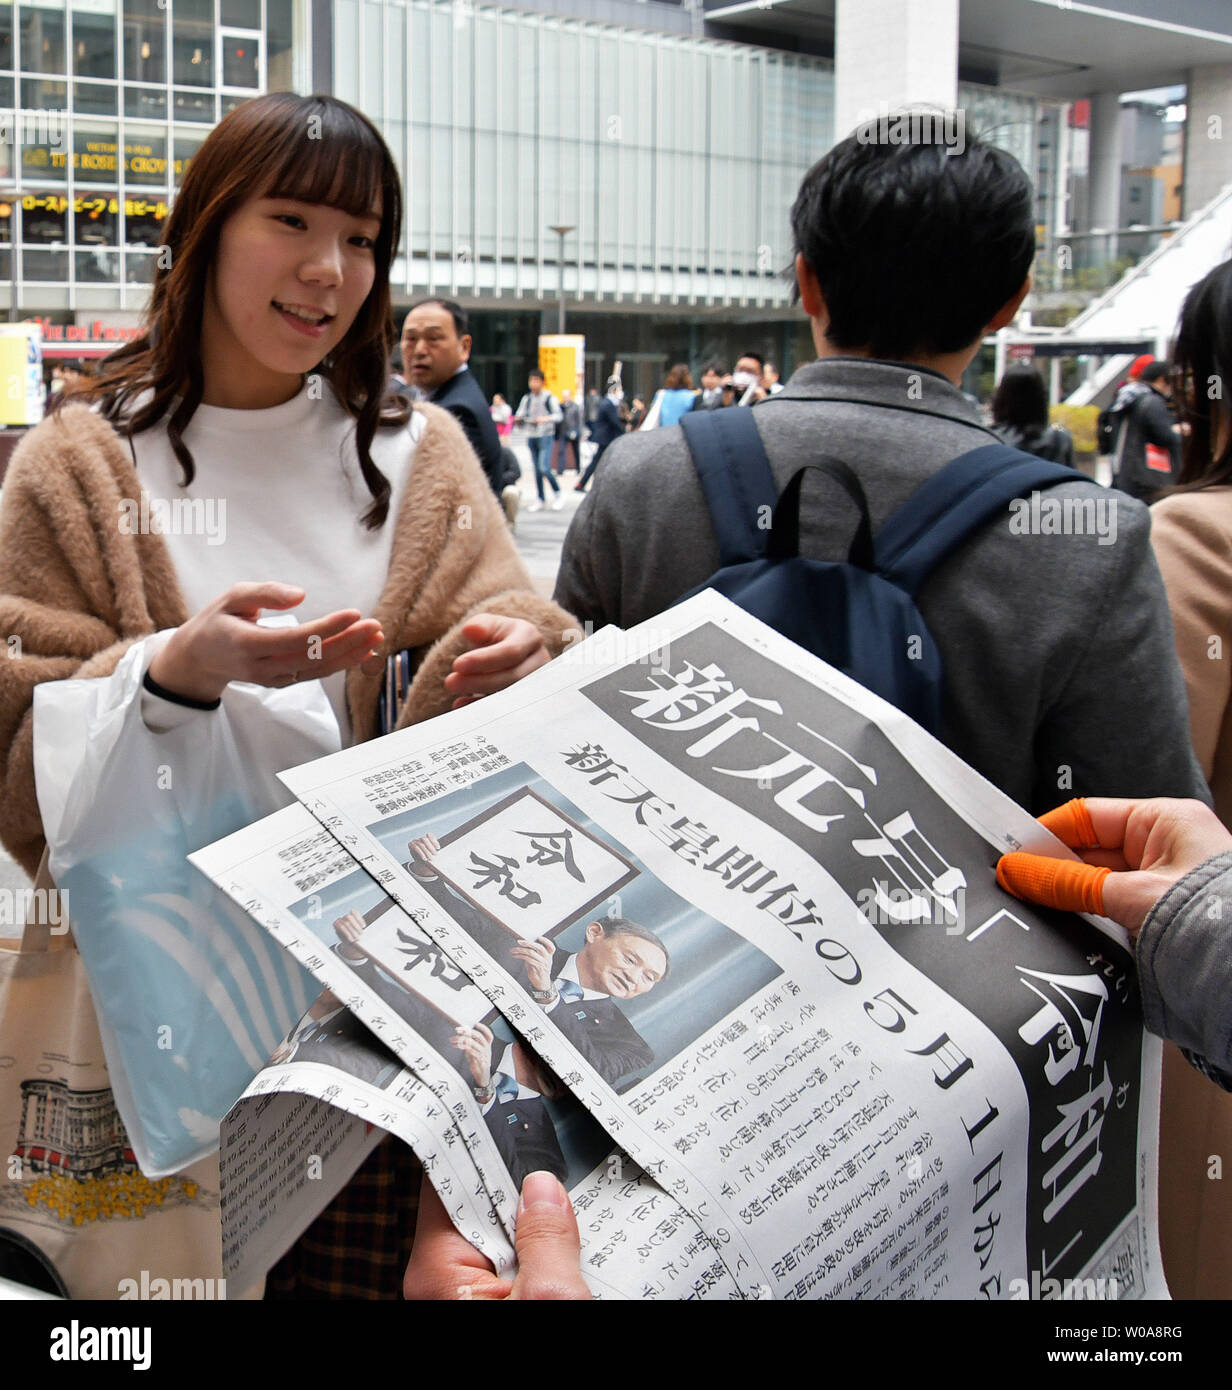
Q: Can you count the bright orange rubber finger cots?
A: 2